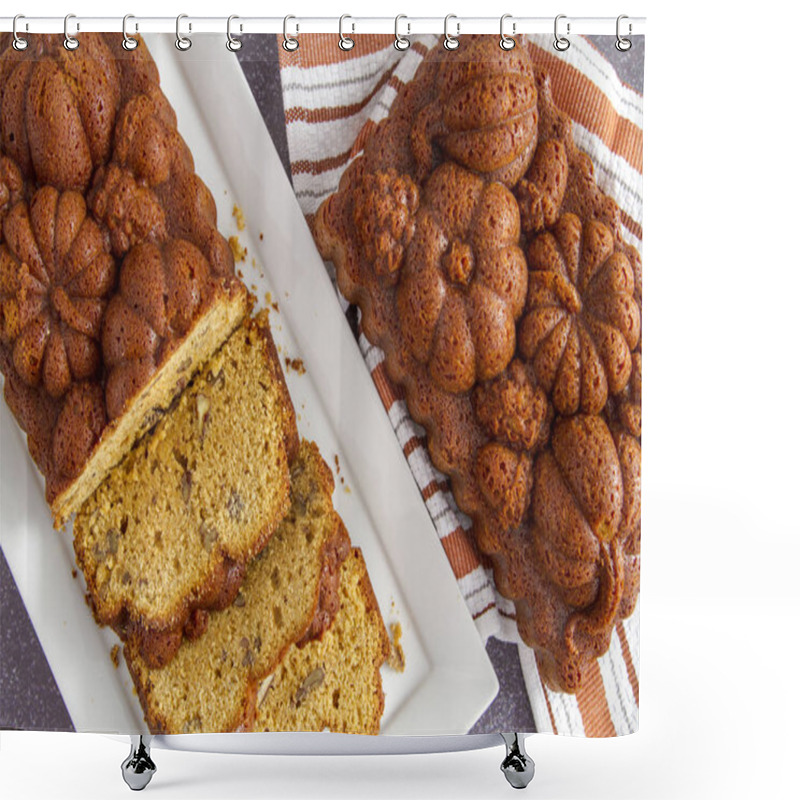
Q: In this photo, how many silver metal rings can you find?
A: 12